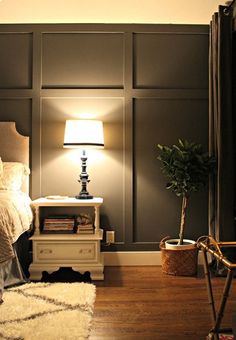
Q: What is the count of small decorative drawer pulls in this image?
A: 2